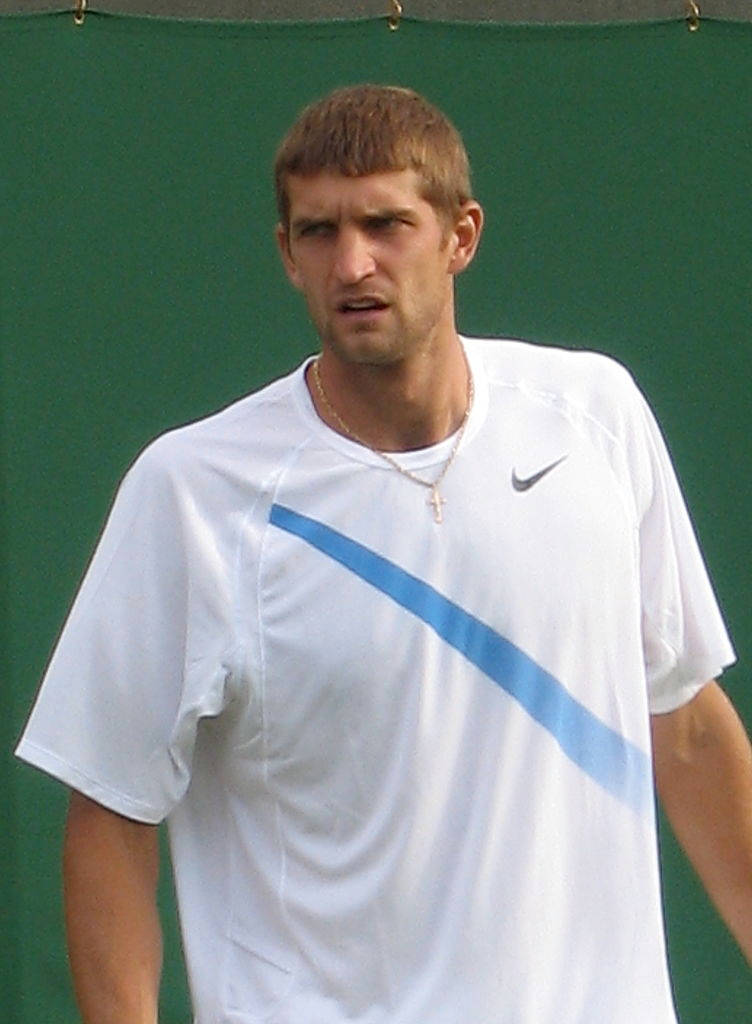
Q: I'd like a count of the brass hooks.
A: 3